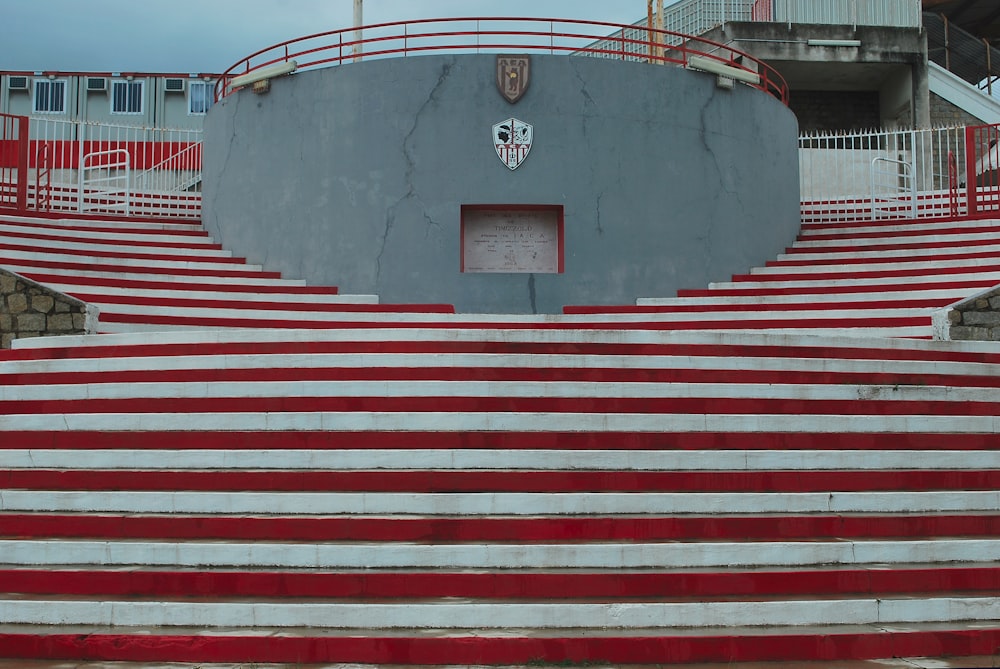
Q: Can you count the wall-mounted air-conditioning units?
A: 3